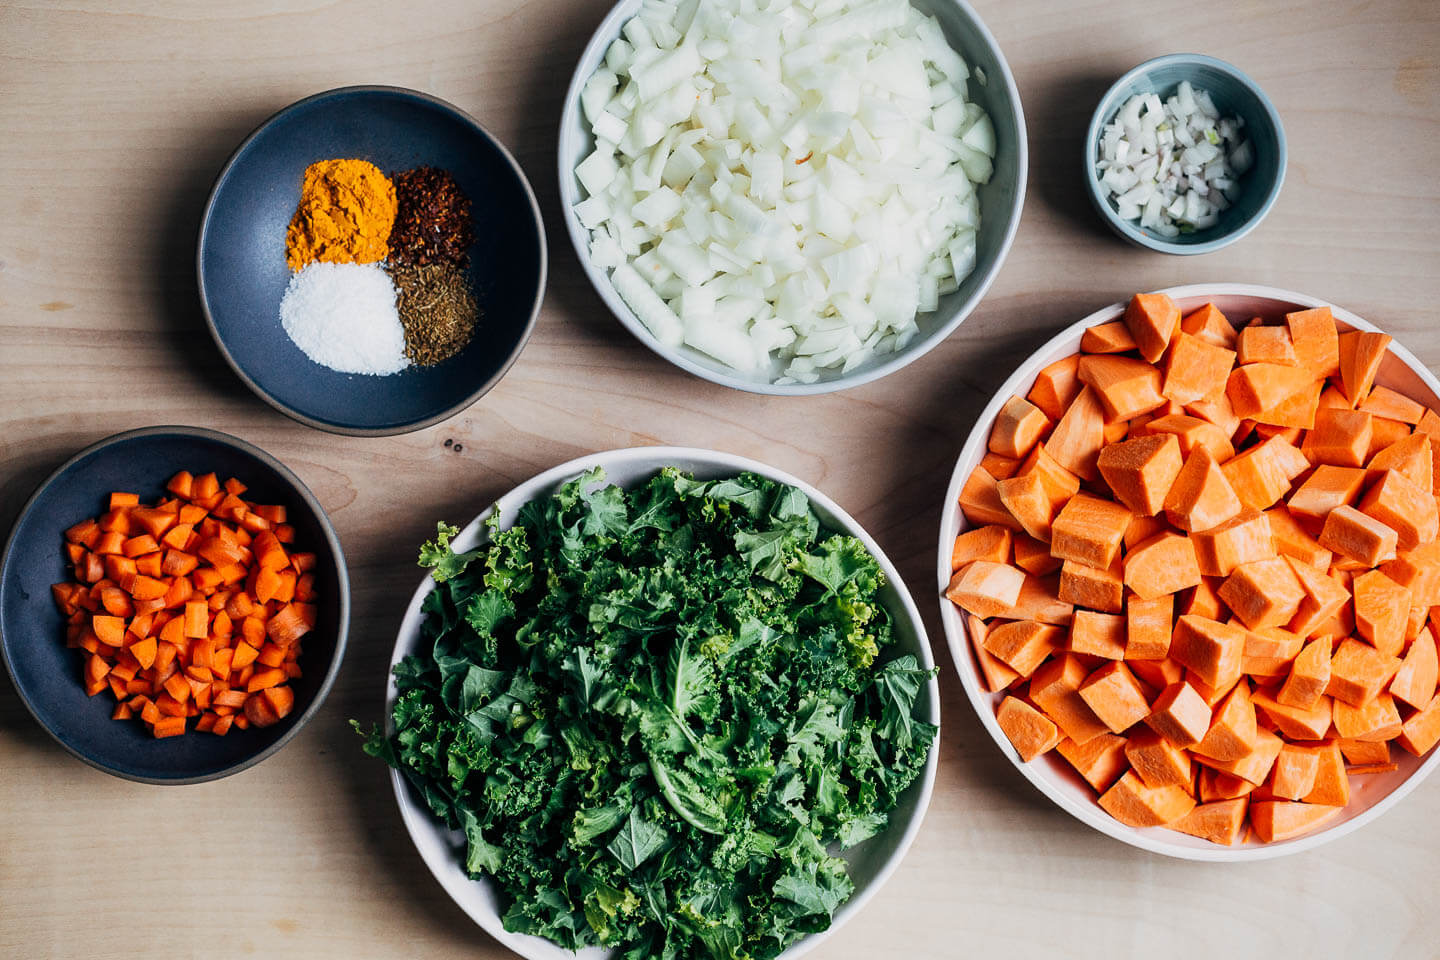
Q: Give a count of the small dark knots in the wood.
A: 2